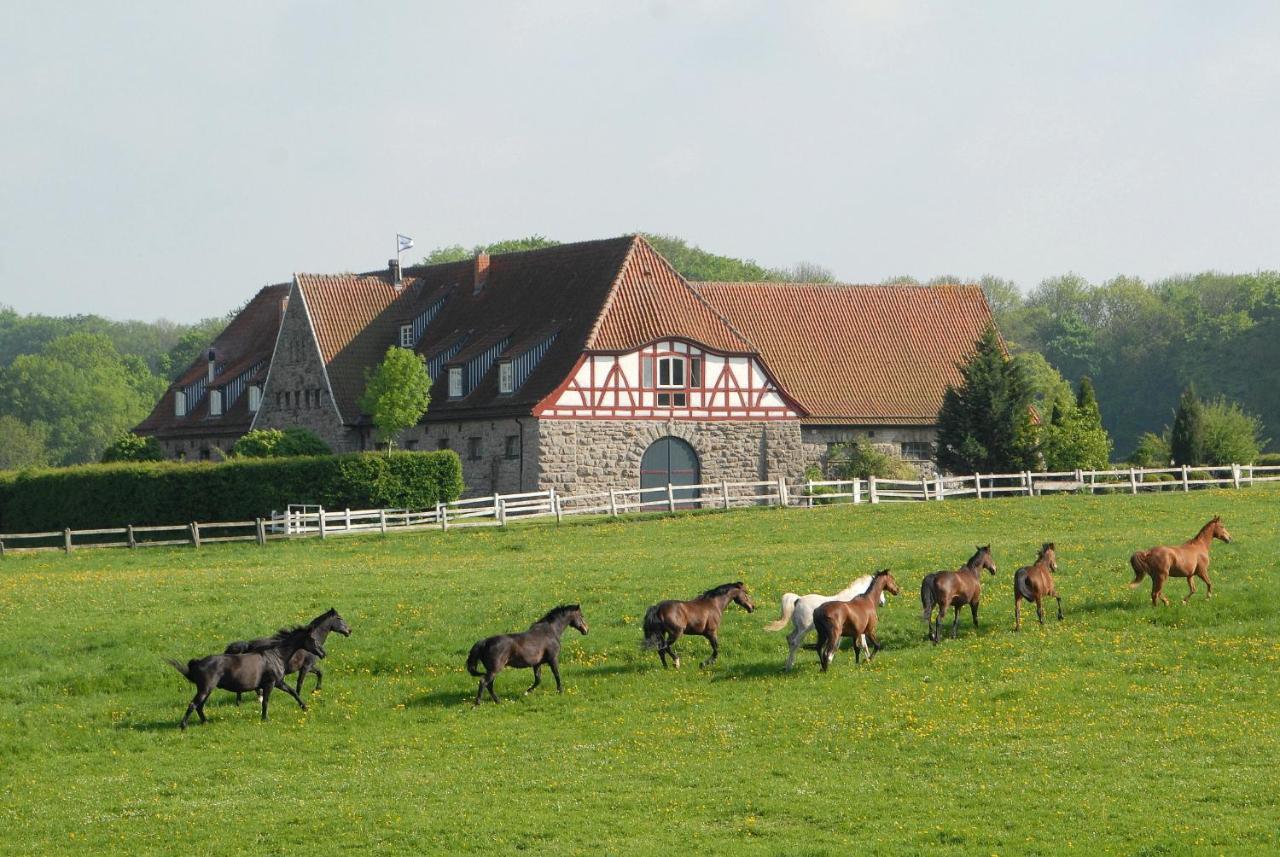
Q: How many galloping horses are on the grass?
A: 9